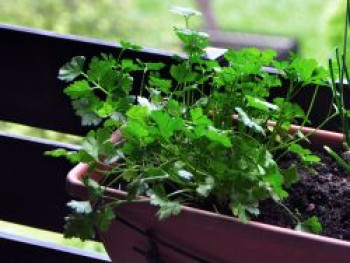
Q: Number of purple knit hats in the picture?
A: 0